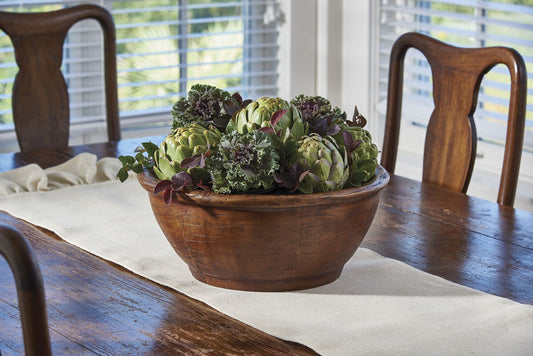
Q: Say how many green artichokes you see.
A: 4